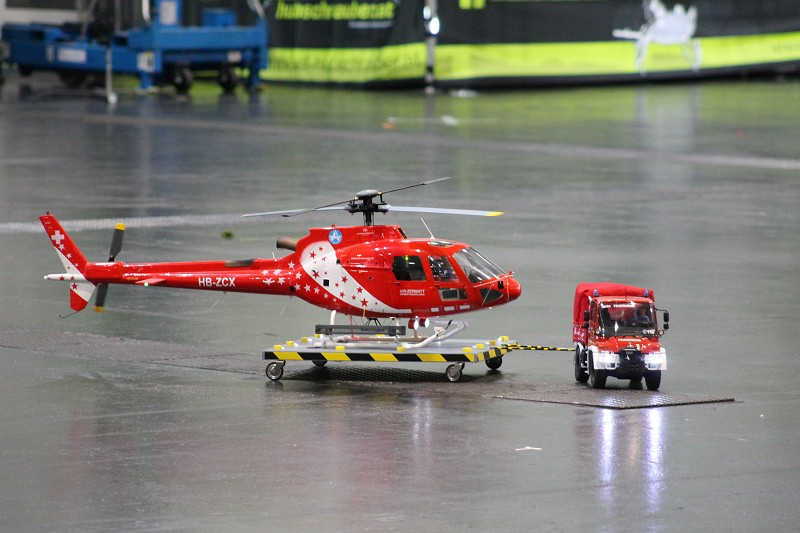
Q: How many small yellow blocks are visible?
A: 11